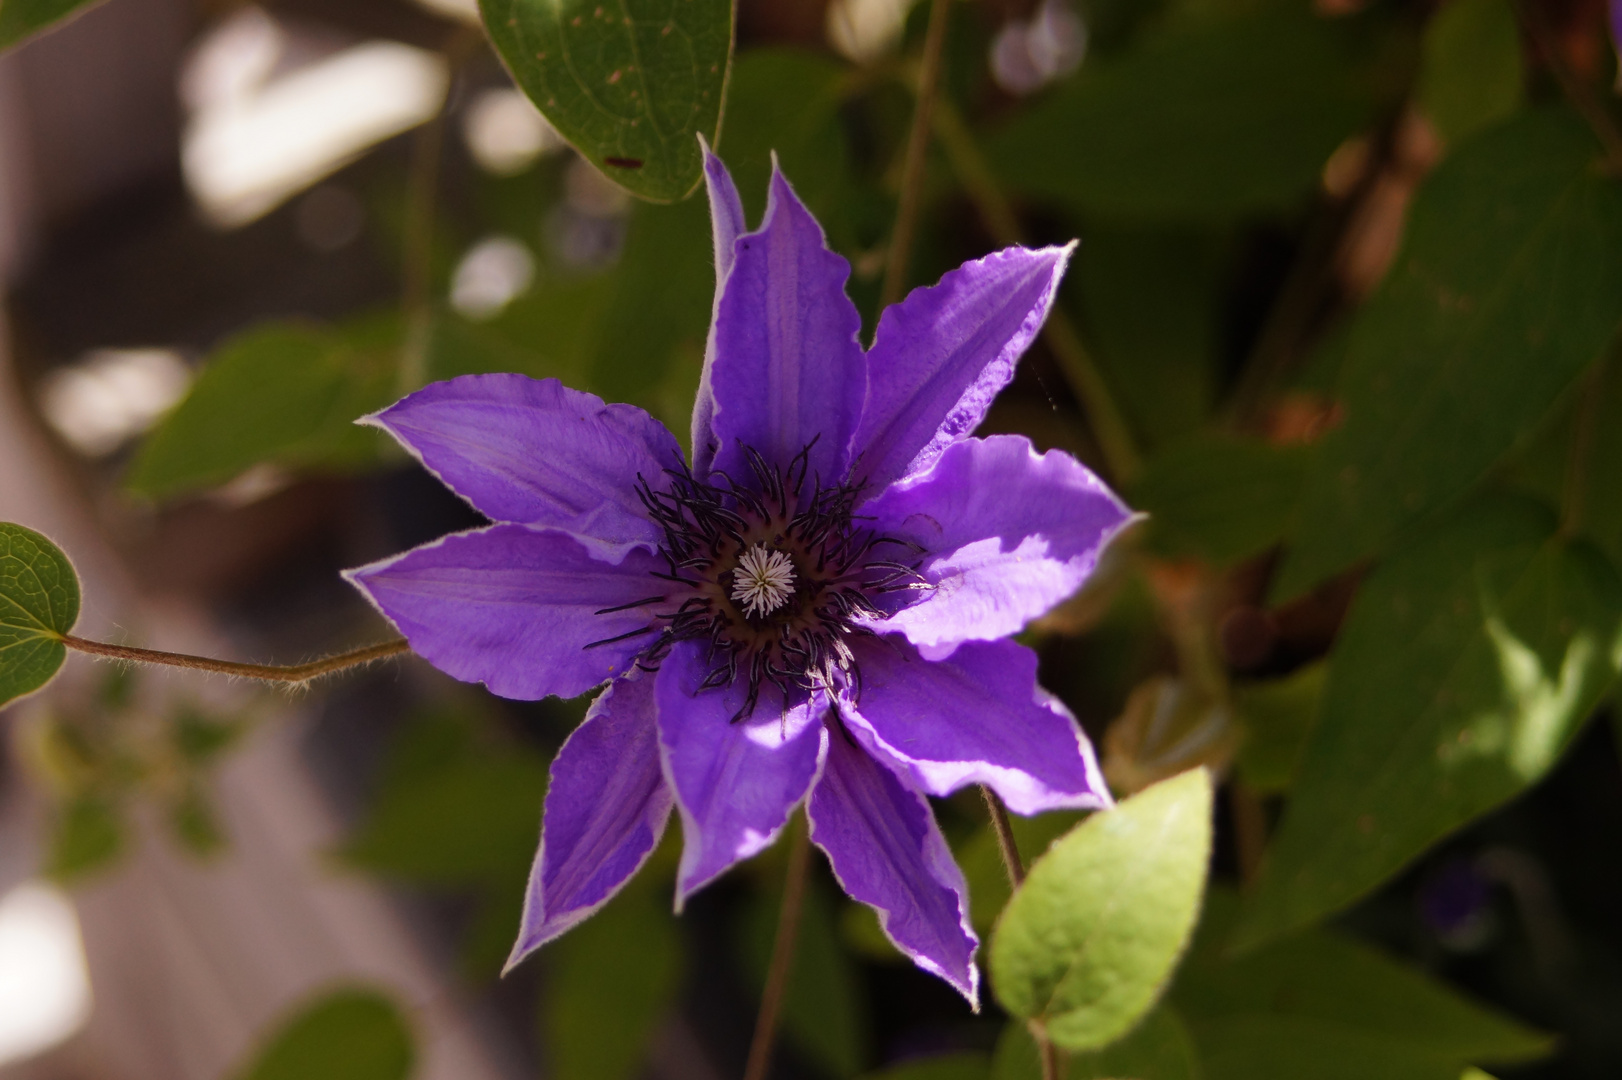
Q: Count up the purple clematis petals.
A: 10